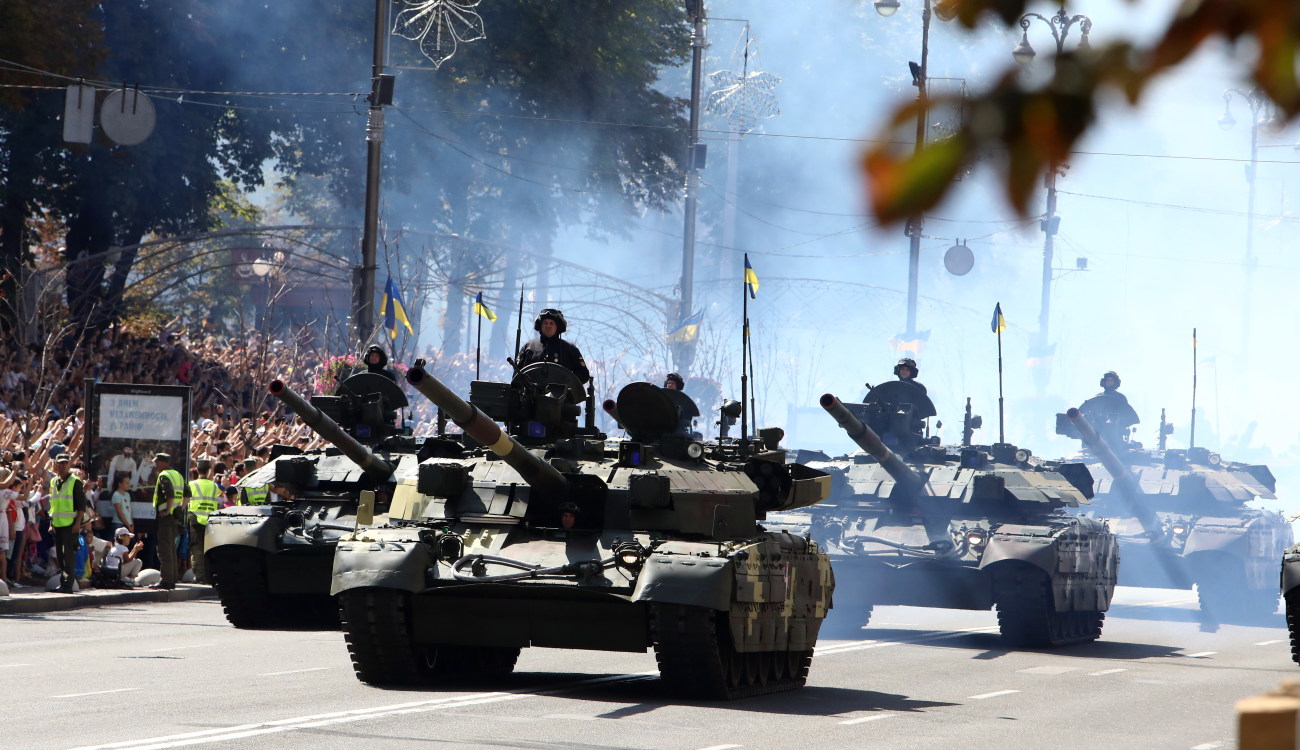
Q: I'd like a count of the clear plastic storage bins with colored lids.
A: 0